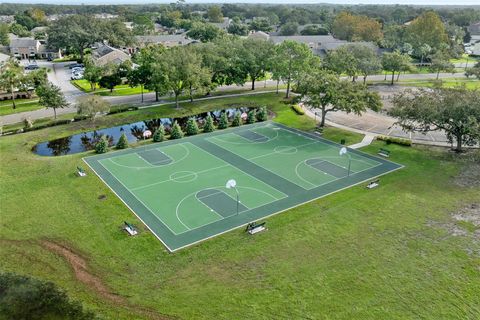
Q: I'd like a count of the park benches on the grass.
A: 6